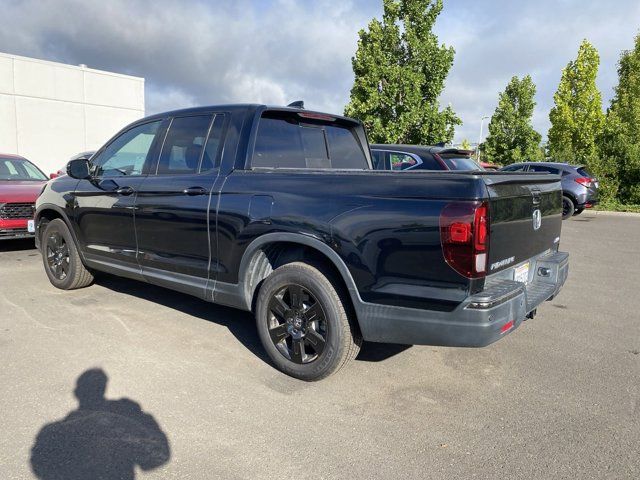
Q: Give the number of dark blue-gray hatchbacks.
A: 1